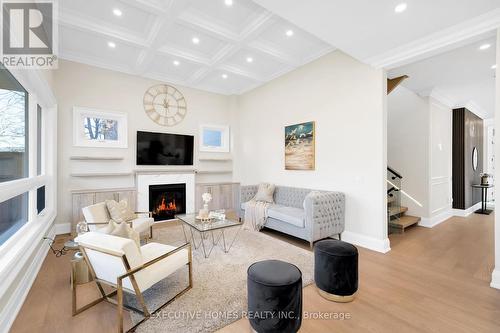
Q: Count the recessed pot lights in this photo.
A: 11